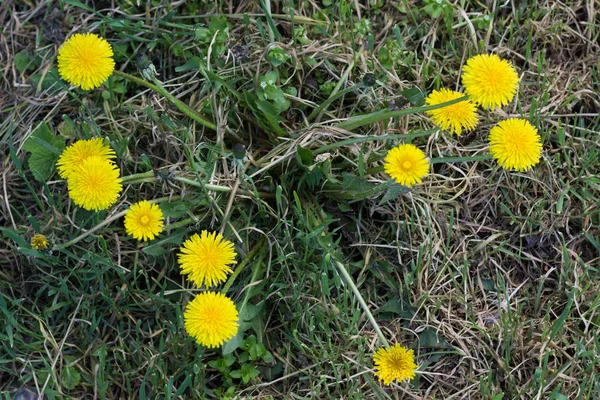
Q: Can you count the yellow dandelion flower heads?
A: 12